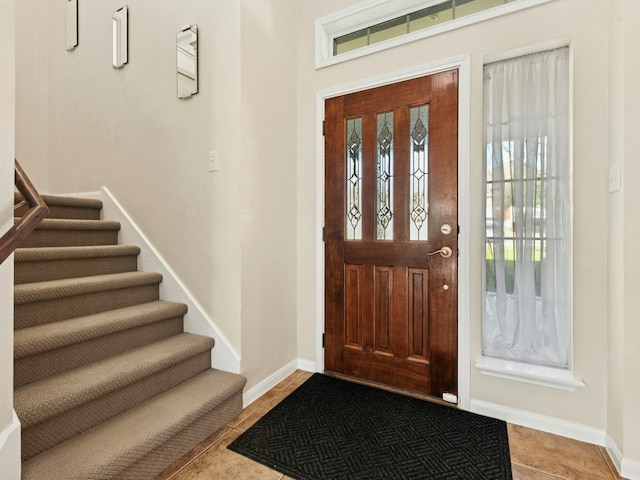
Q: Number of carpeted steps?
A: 7